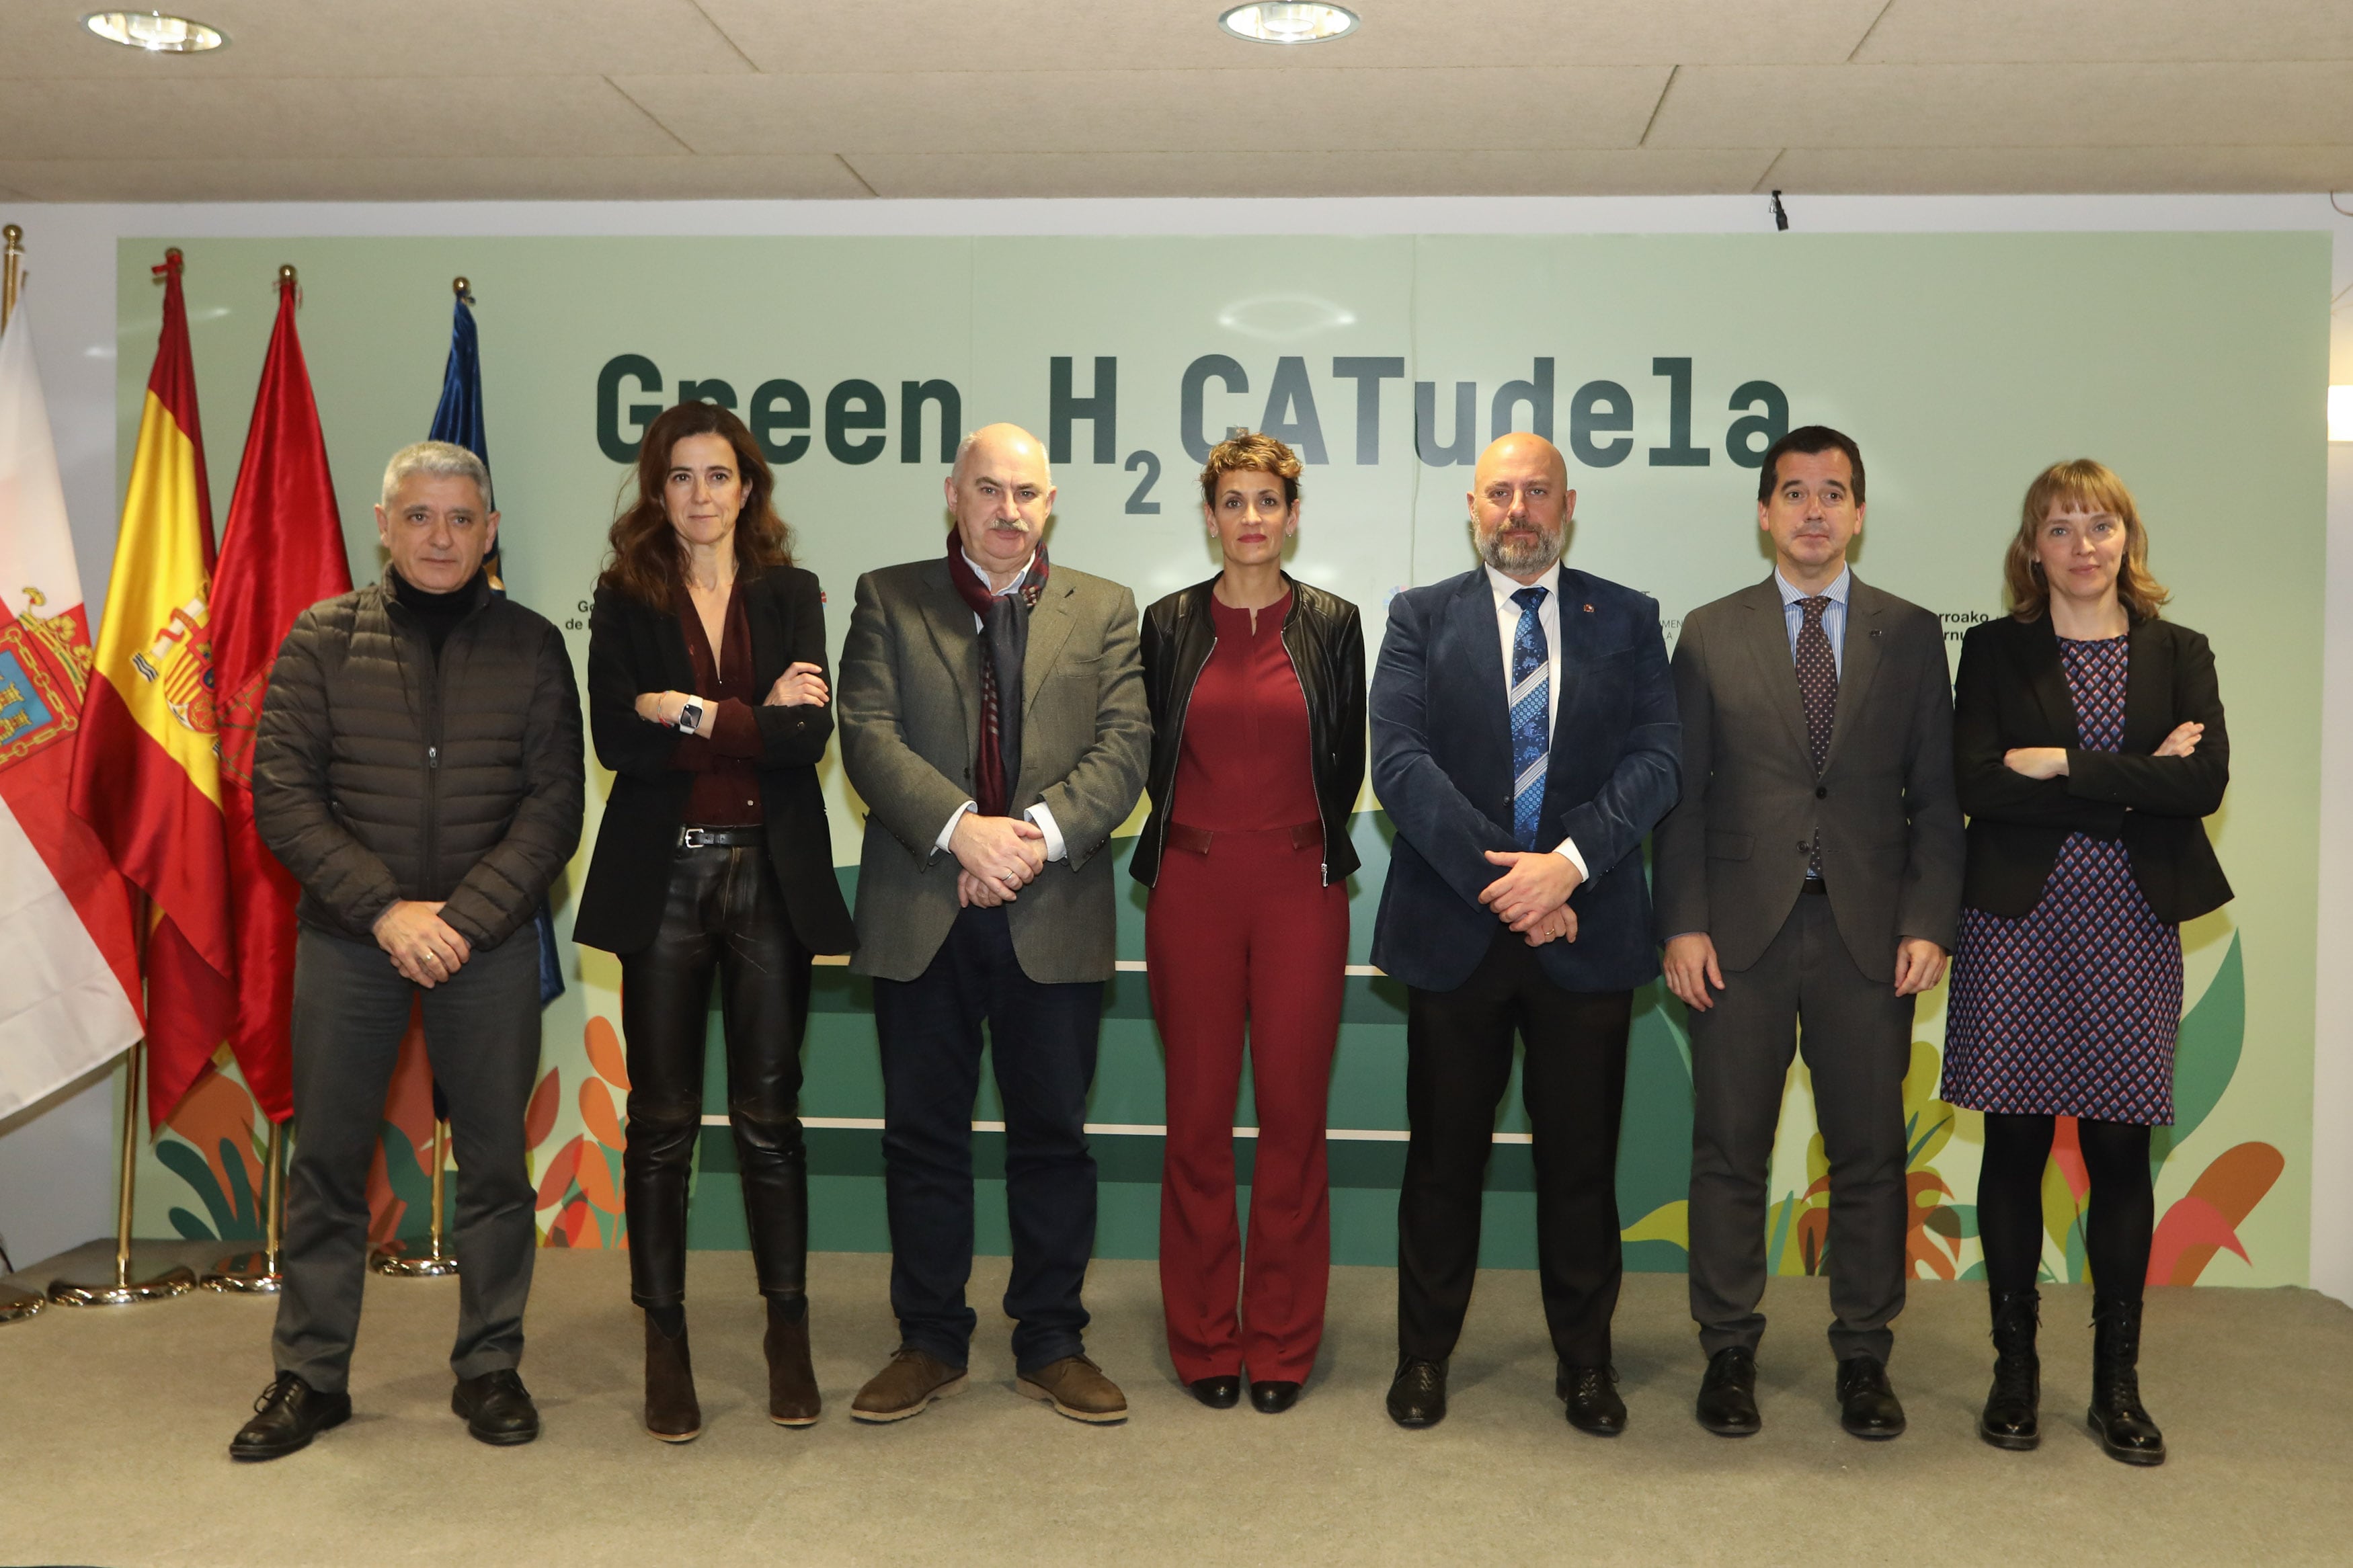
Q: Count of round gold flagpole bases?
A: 4